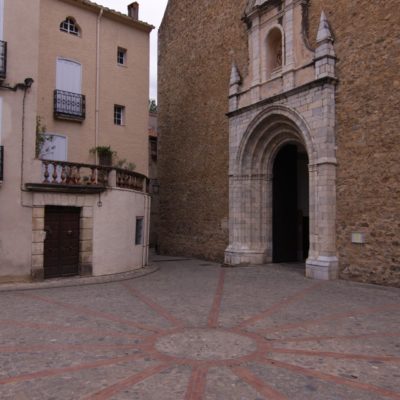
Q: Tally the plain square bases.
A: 2